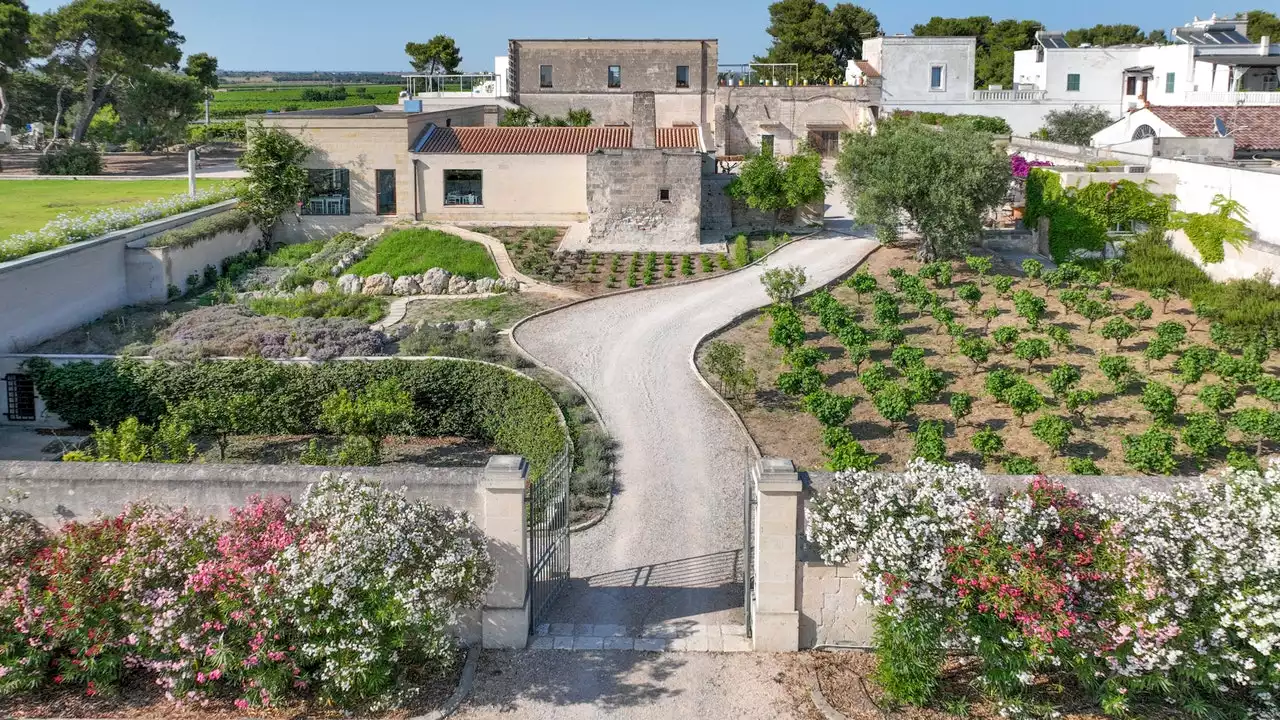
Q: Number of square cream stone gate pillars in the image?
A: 2